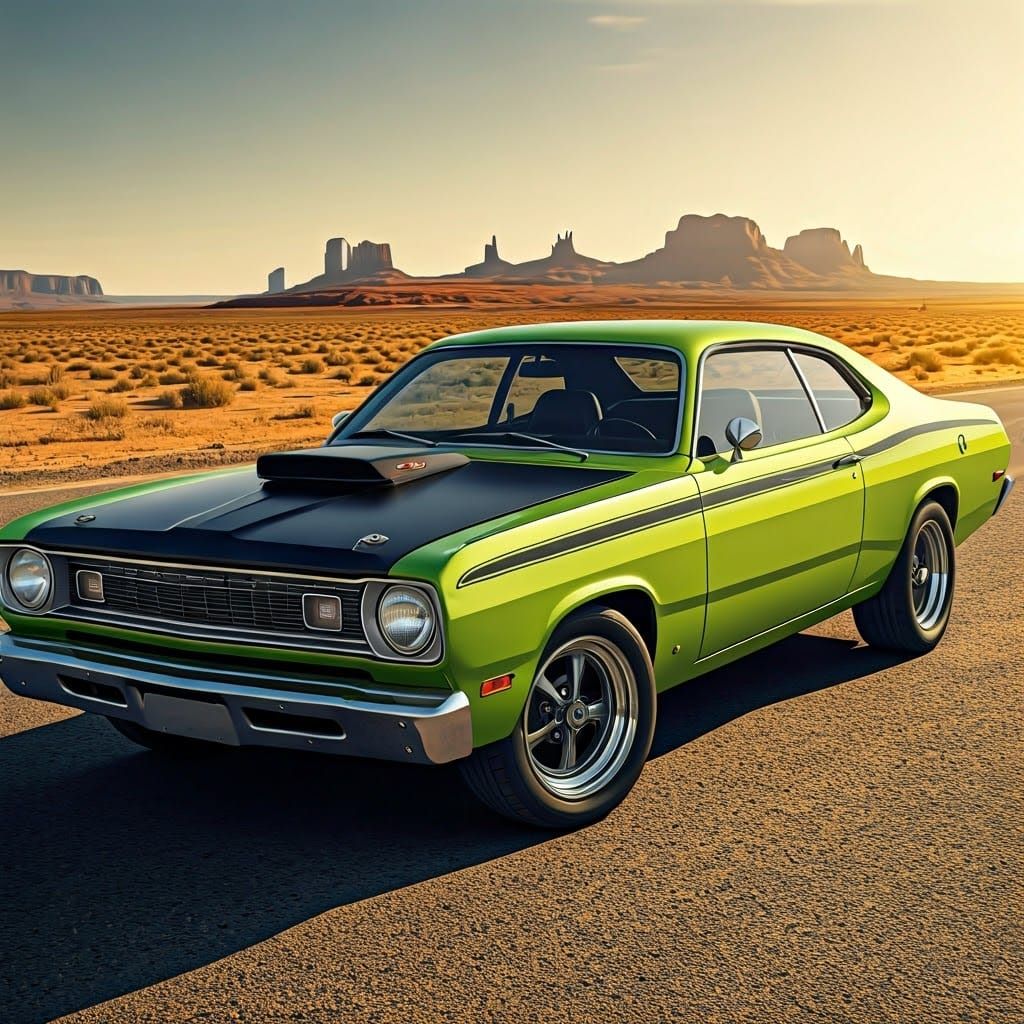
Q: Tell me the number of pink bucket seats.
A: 0